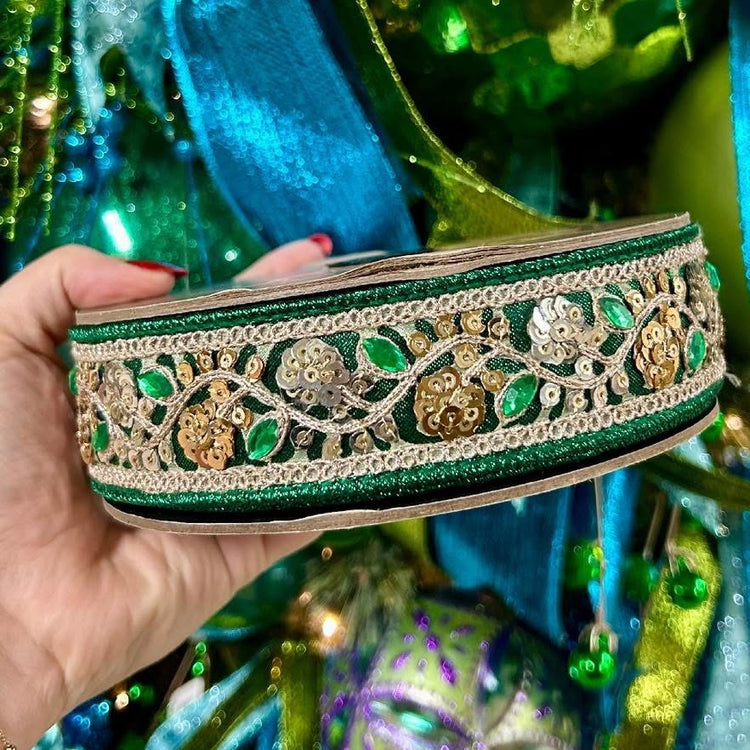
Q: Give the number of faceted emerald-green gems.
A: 9